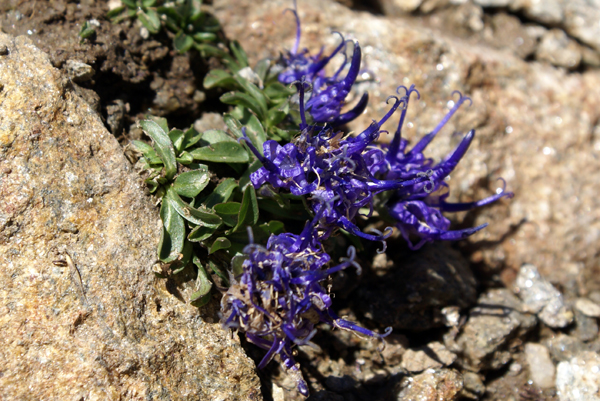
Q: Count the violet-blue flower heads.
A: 4